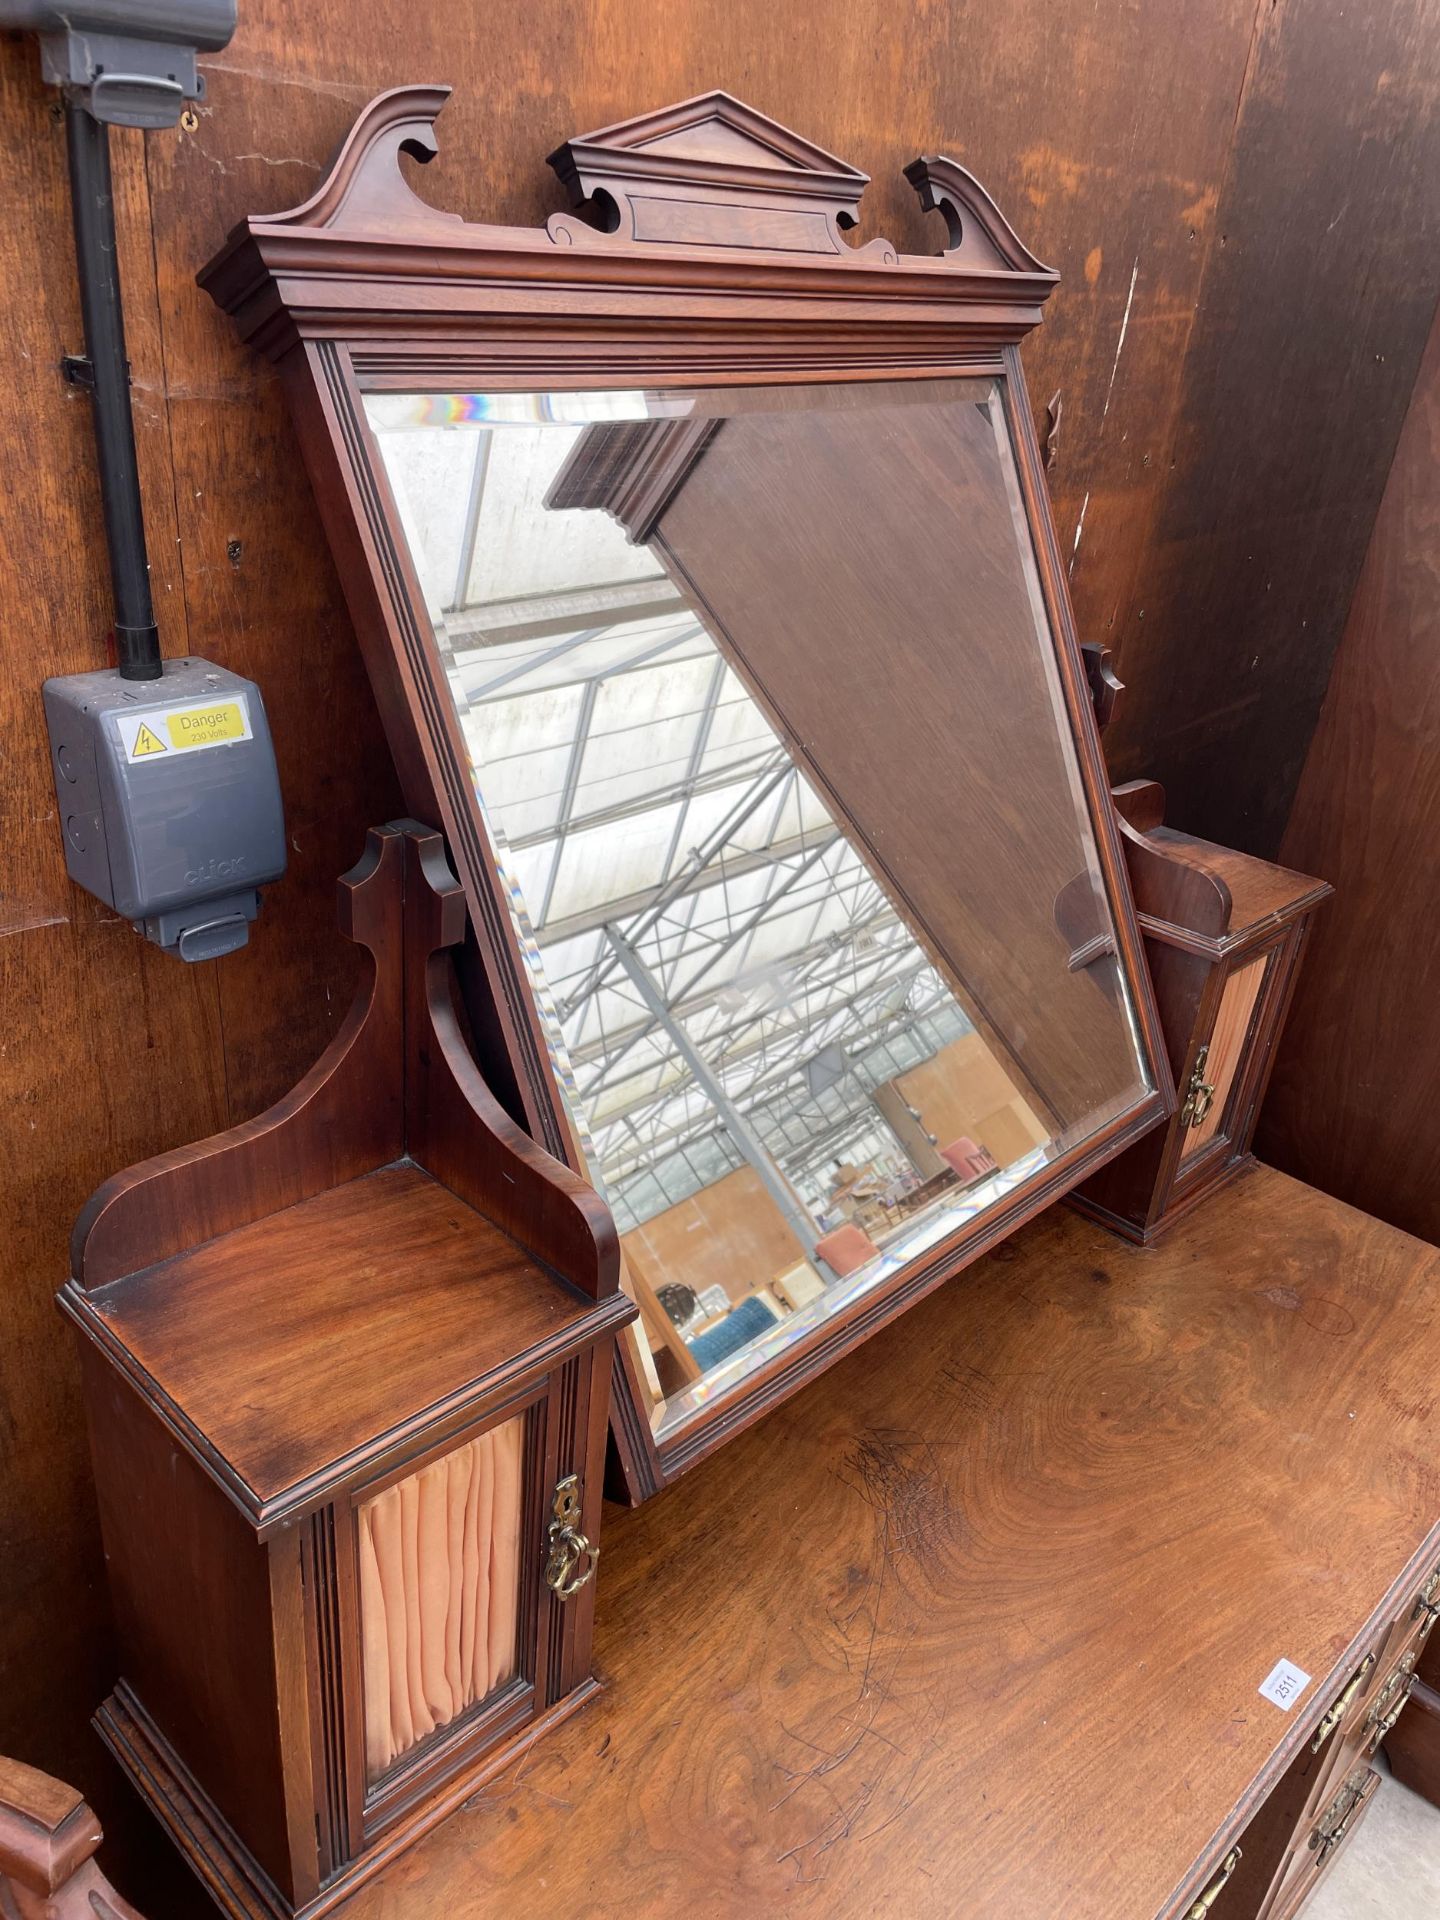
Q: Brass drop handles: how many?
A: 7